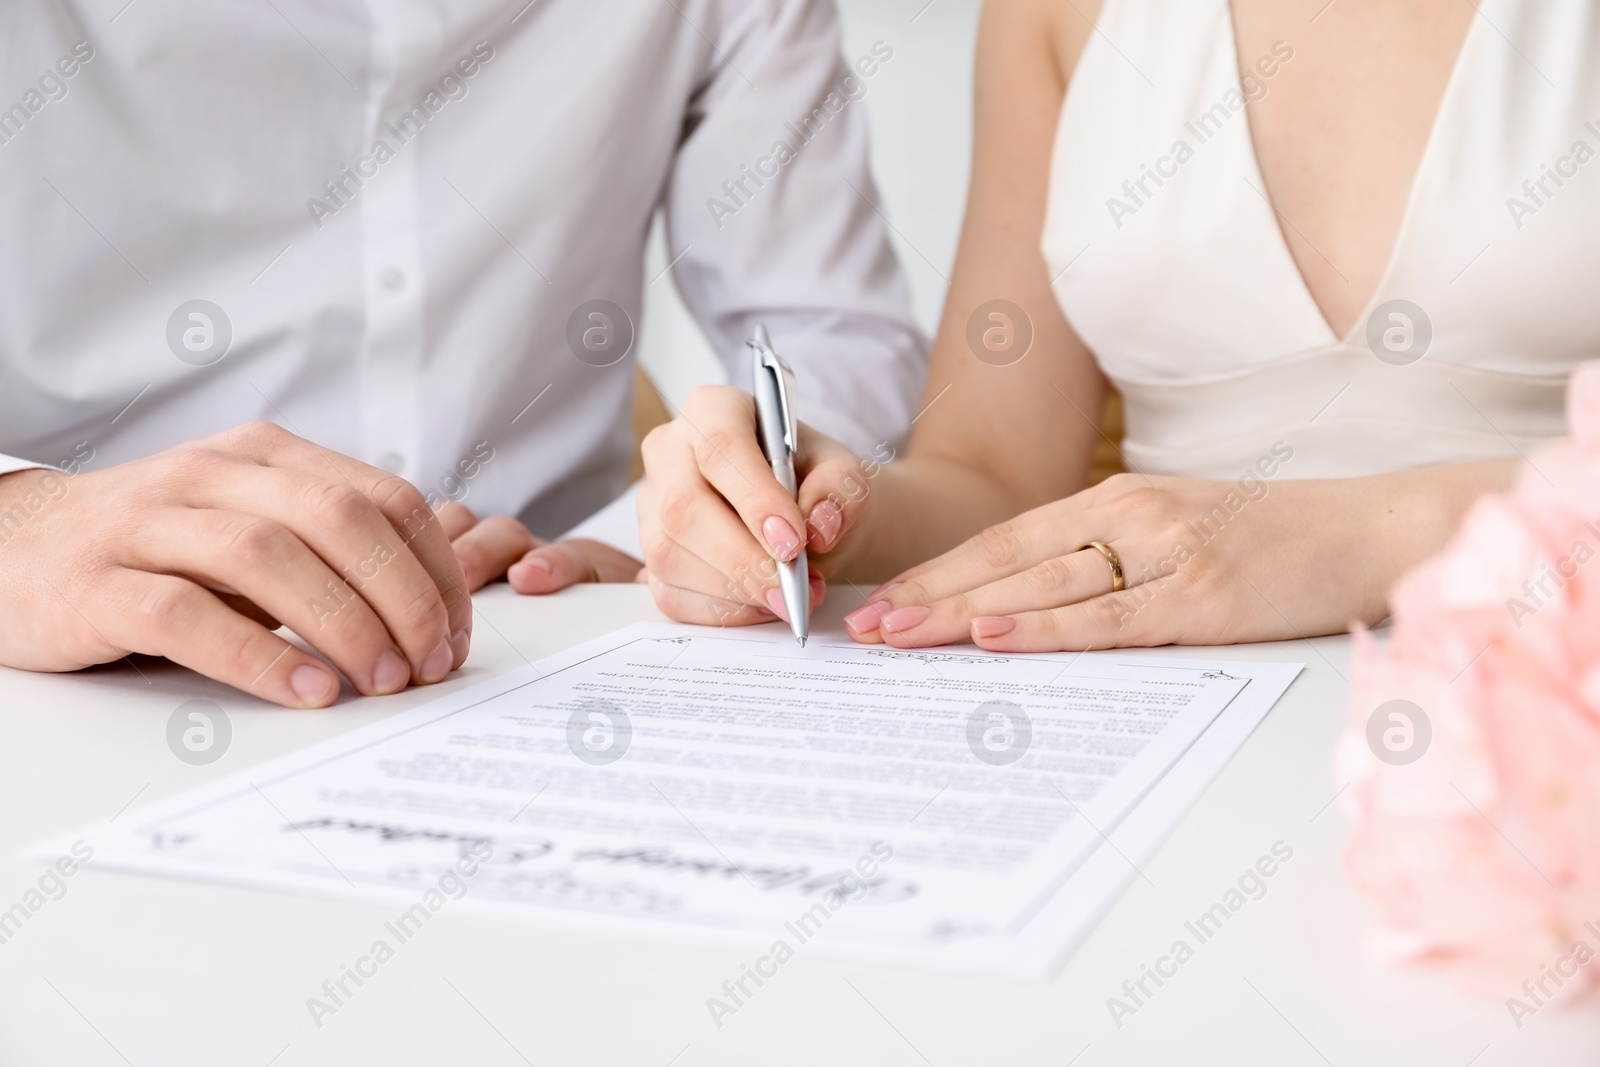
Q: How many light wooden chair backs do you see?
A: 2